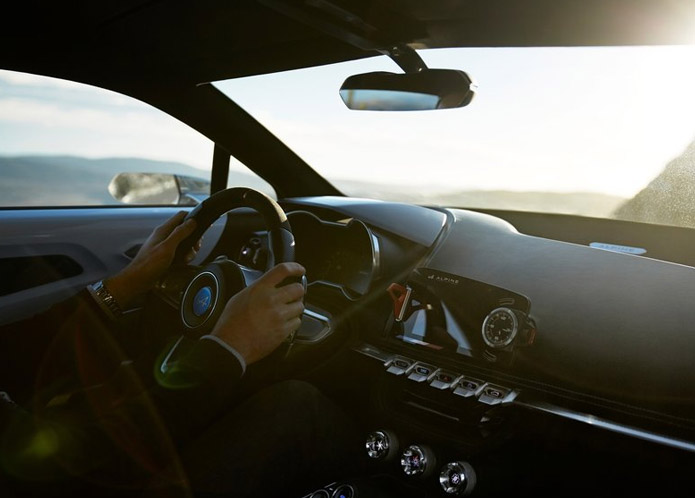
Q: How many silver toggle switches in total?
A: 5